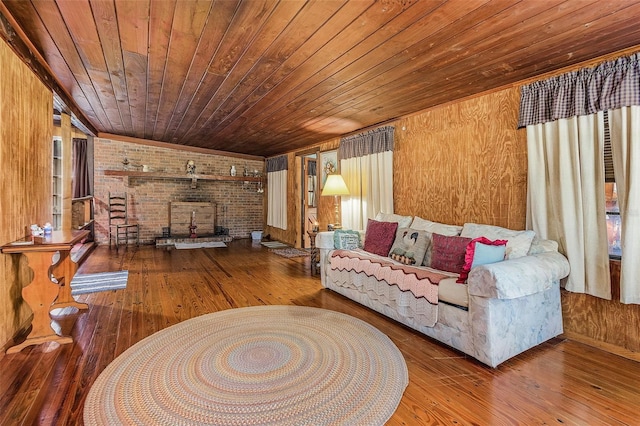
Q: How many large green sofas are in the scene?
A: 0